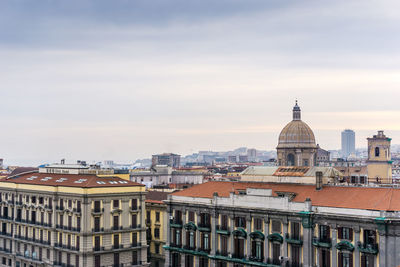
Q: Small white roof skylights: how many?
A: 14